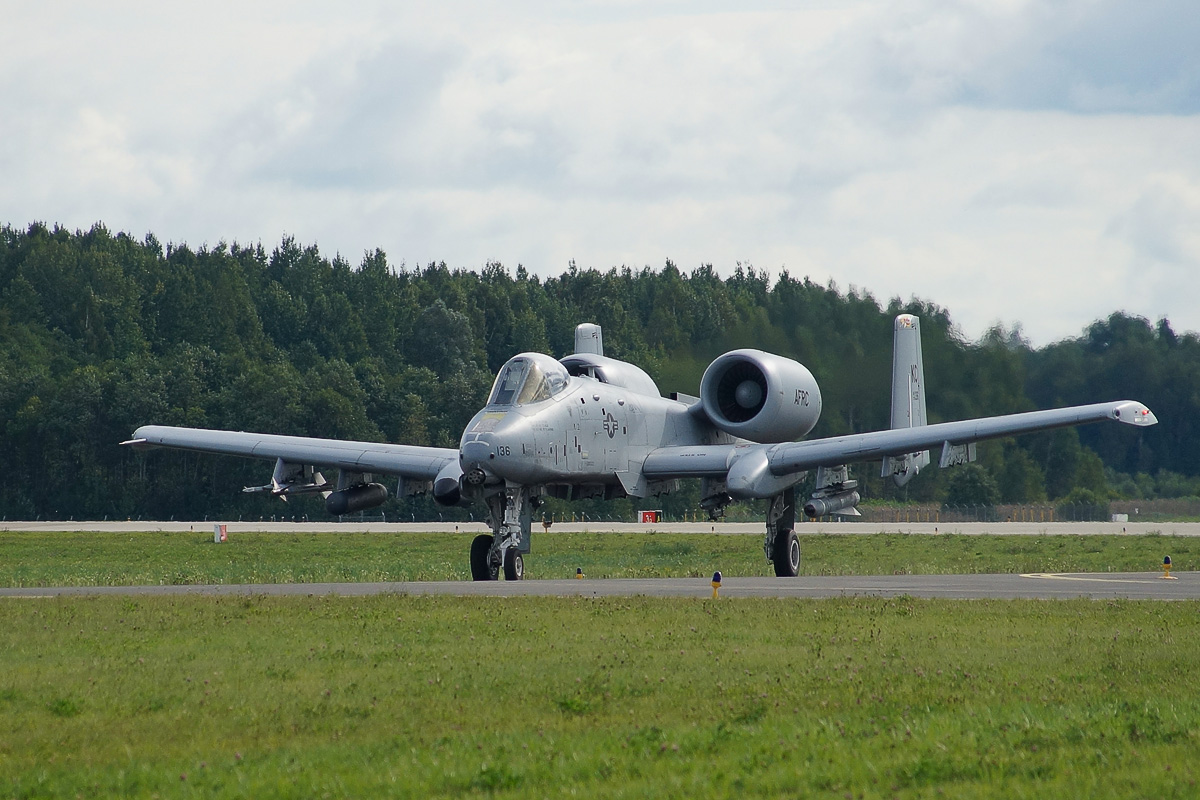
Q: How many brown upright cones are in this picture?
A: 0